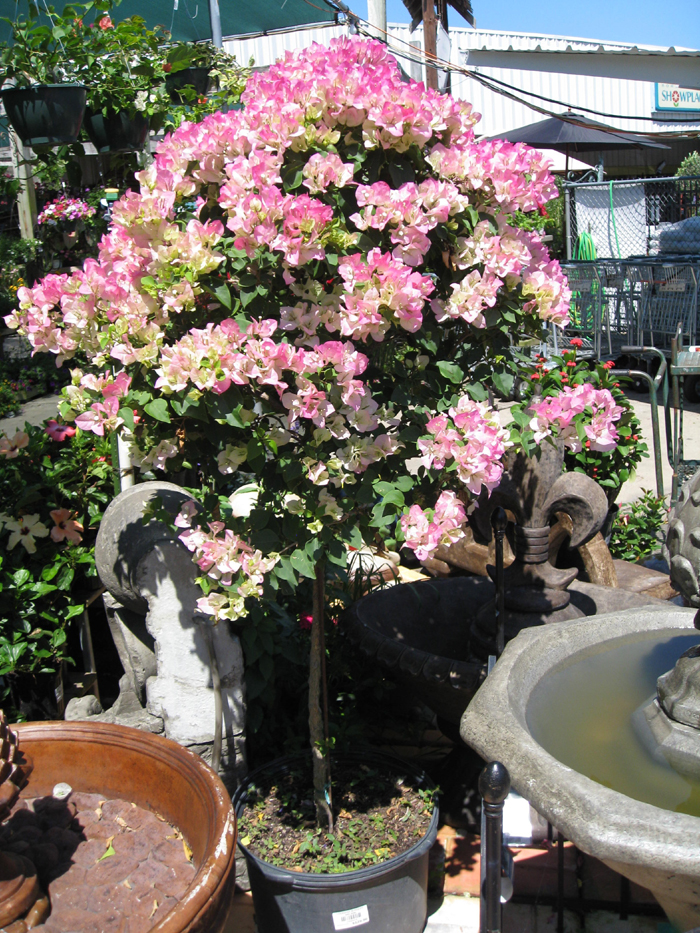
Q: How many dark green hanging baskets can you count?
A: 3